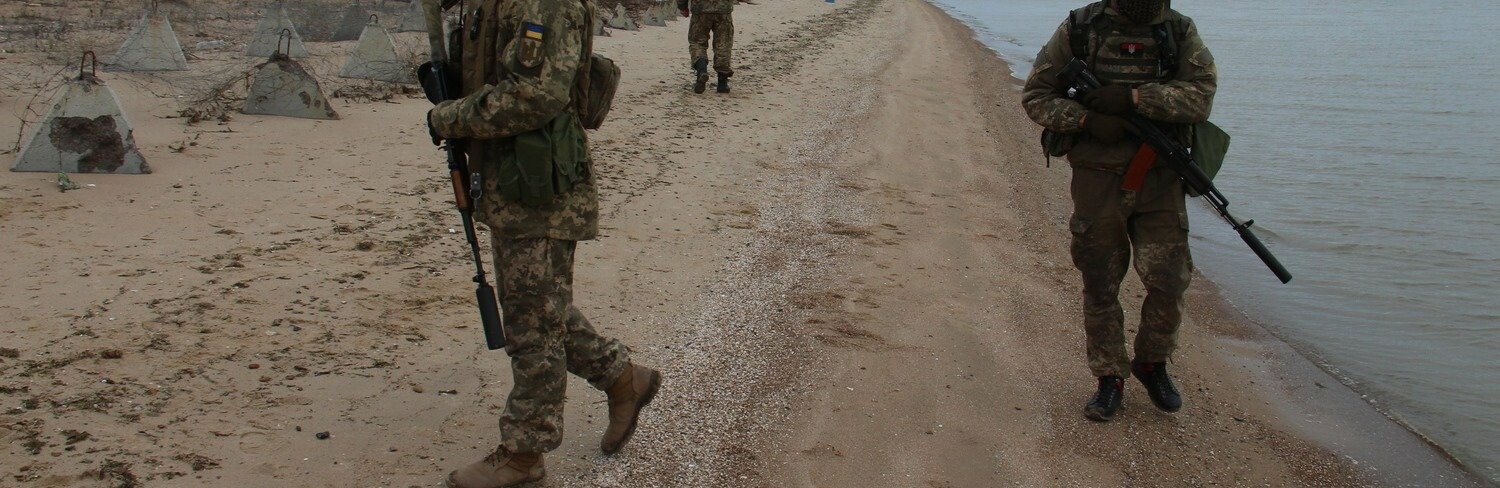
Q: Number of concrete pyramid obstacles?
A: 11